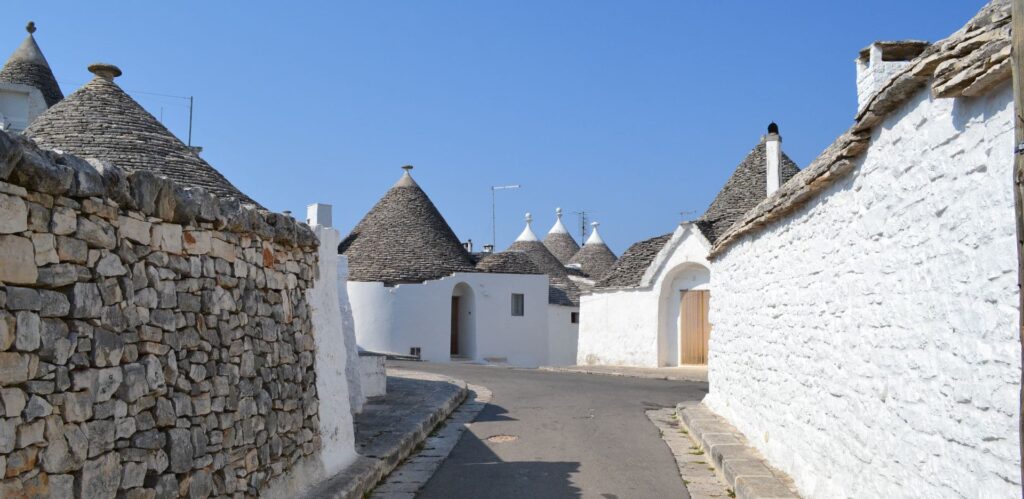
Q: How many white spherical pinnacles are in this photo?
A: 2